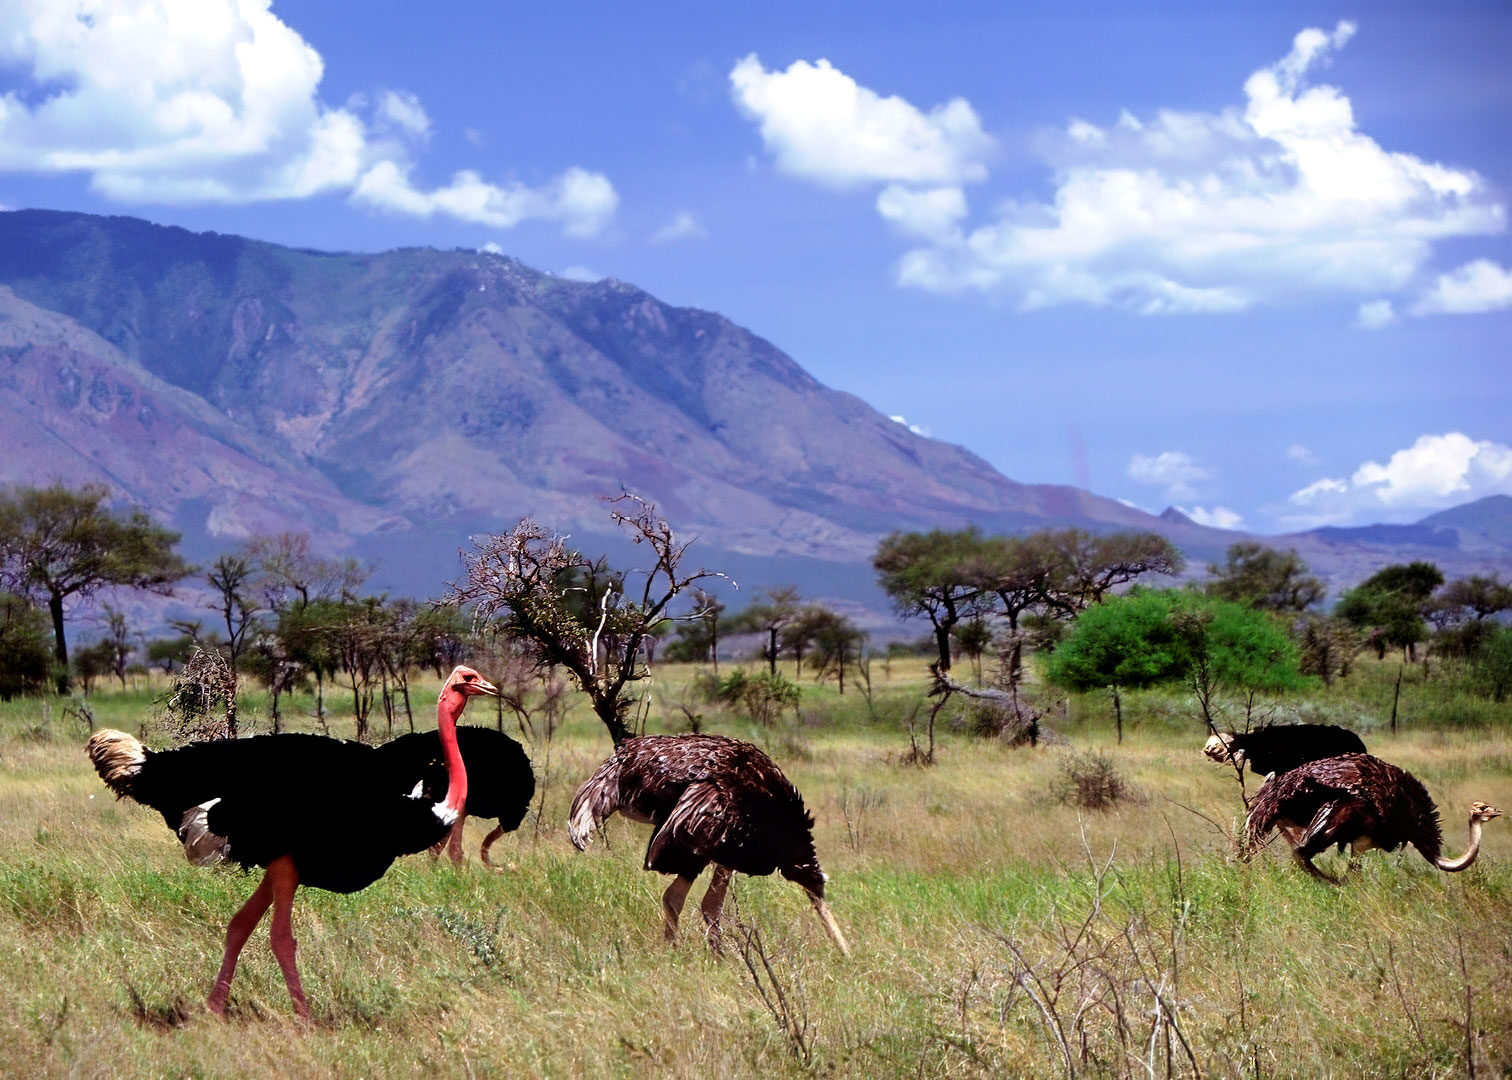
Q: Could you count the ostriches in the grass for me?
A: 5